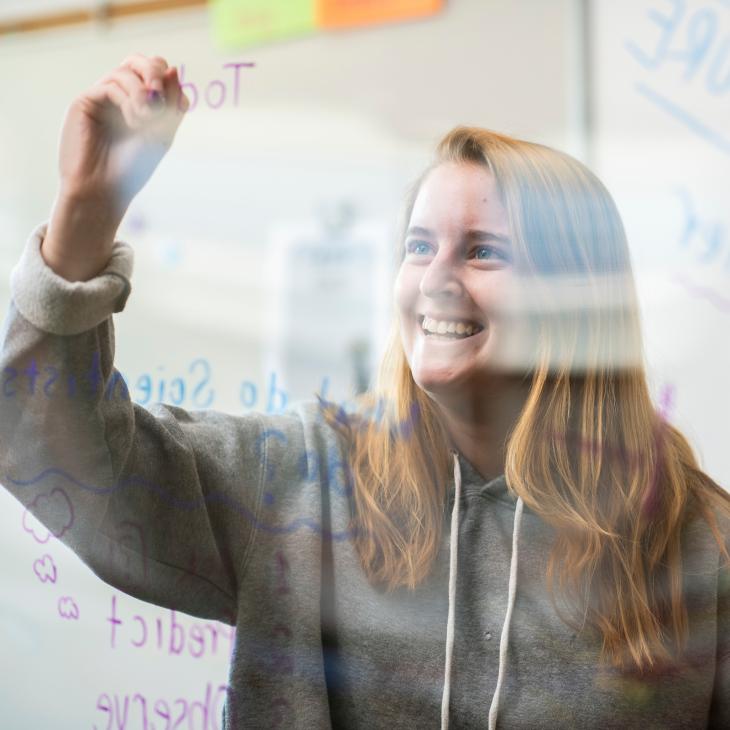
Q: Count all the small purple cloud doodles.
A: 3